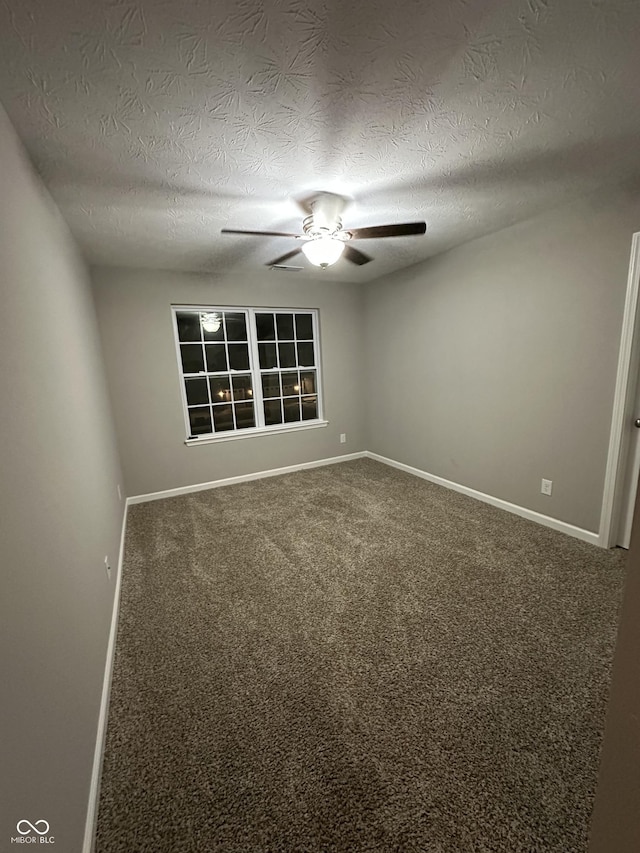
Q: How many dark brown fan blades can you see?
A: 4